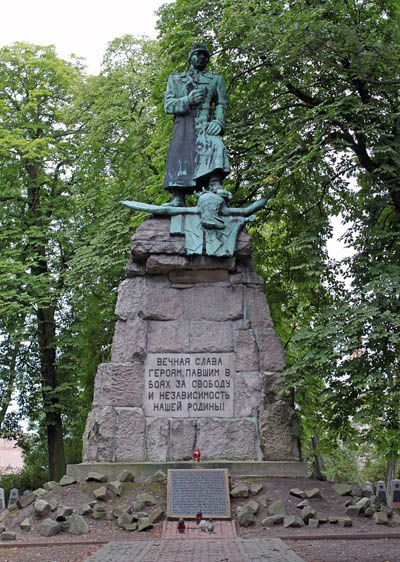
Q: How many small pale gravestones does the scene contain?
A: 6